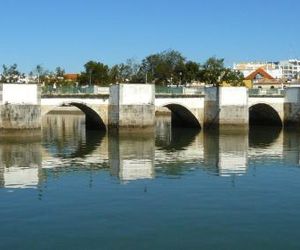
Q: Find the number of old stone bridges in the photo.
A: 1